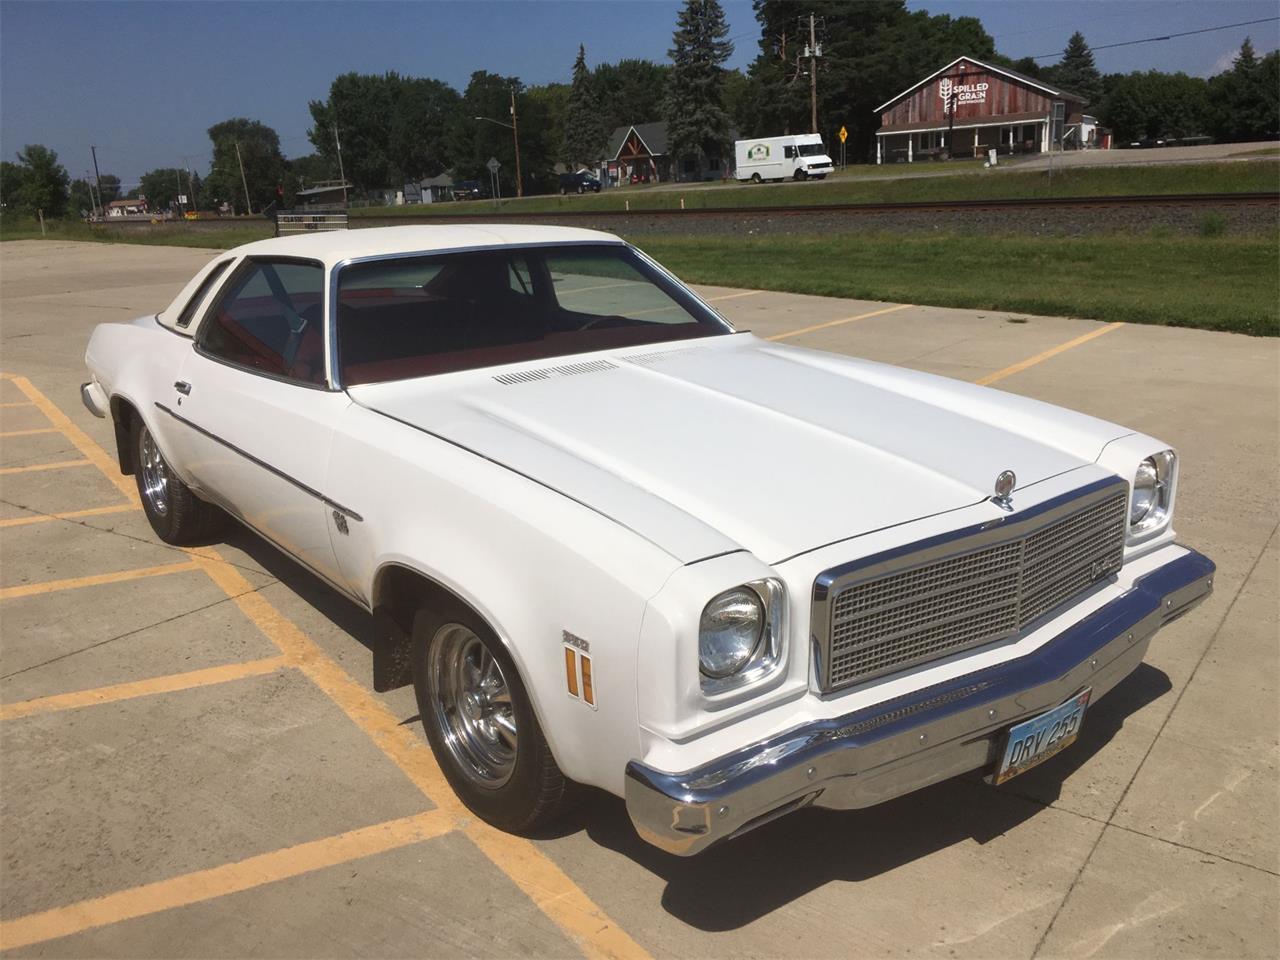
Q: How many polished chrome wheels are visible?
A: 2